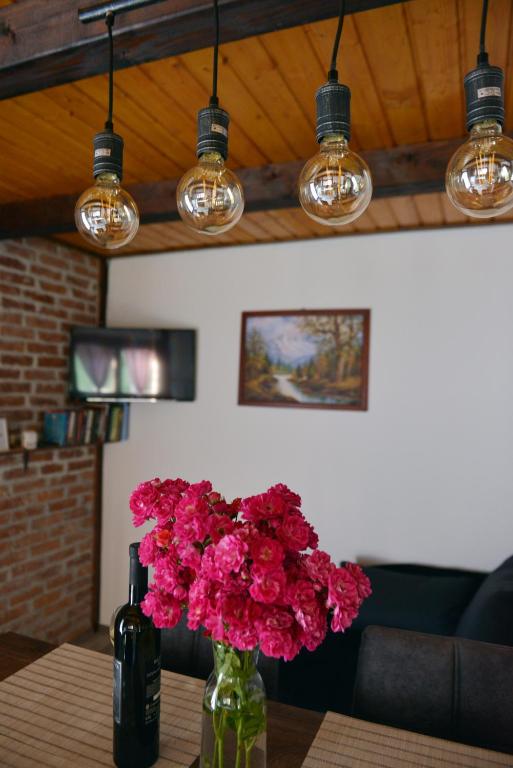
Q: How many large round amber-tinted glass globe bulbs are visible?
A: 4